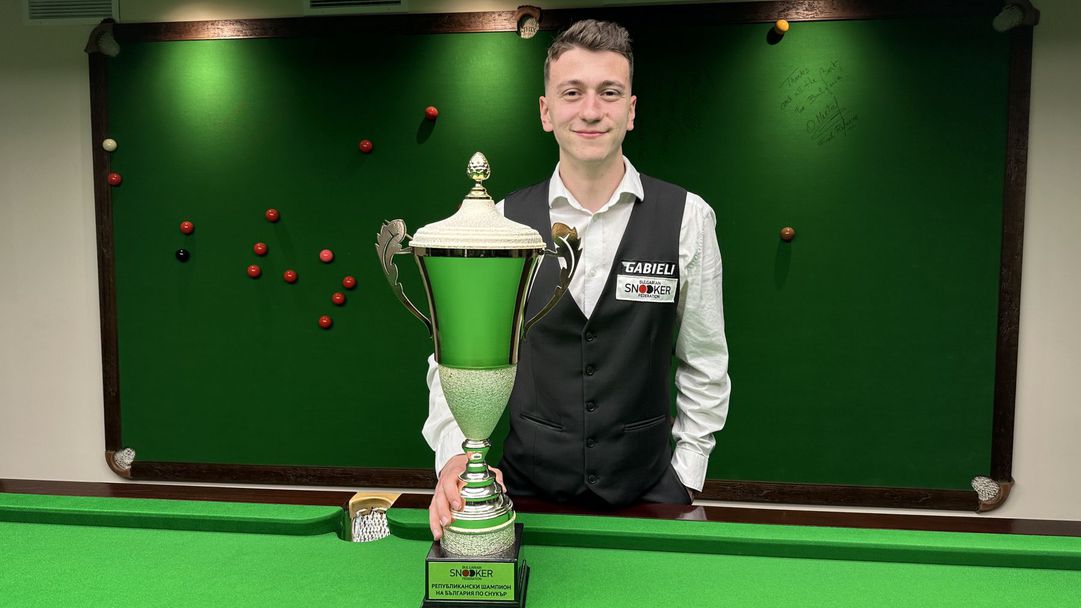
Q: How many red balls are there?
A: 11